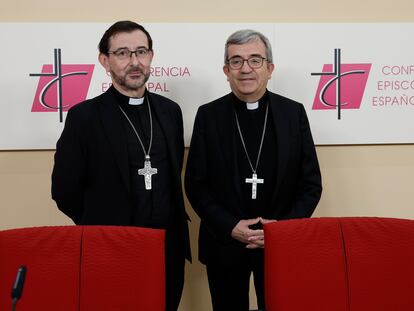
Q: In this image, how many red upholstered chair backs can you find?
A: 2